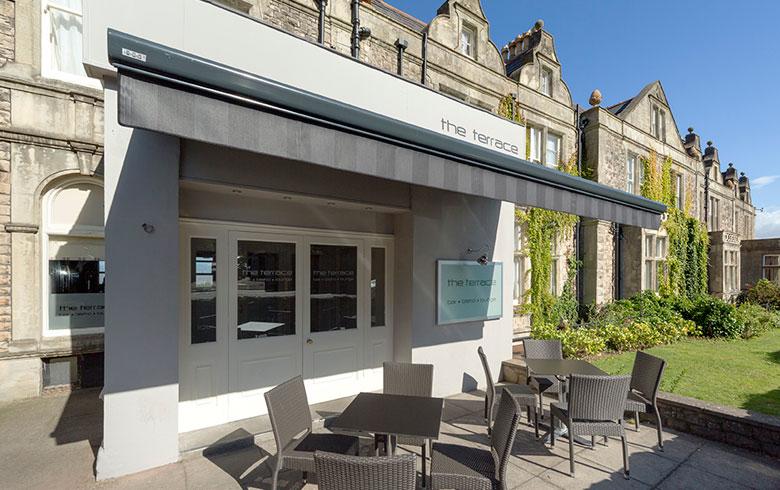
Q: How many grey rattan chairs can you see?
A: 8